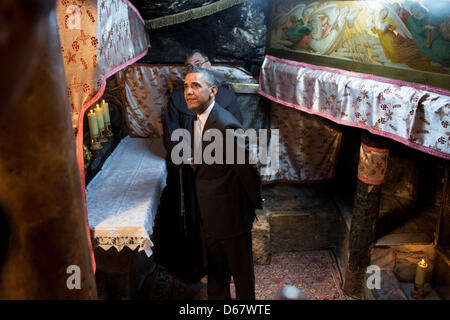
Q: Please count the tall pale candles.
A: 4